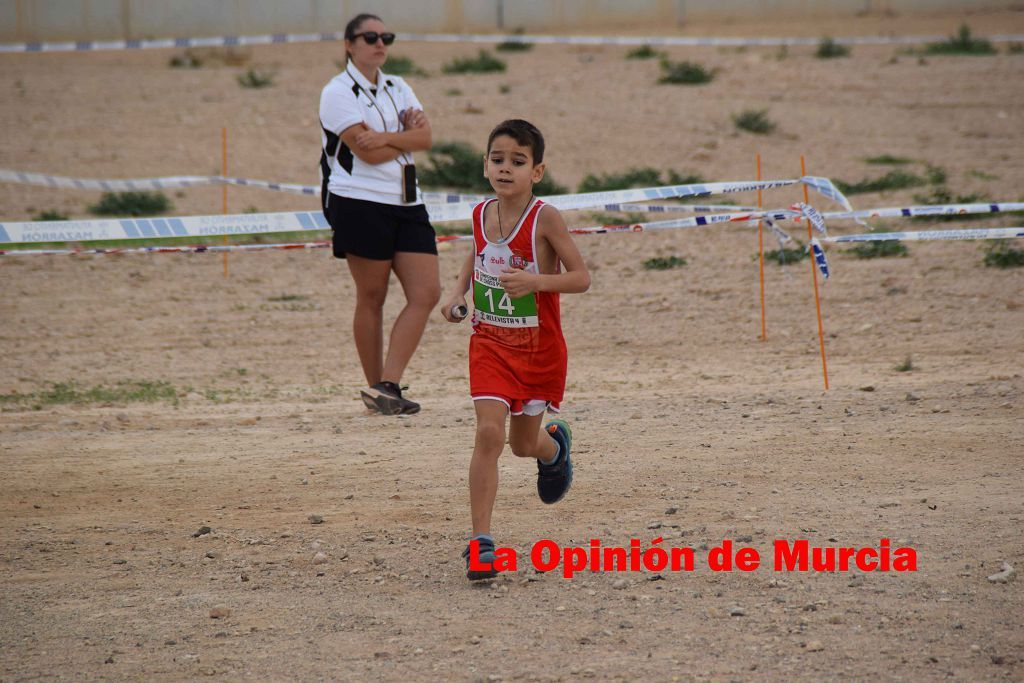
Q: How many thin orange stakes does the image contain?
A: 3